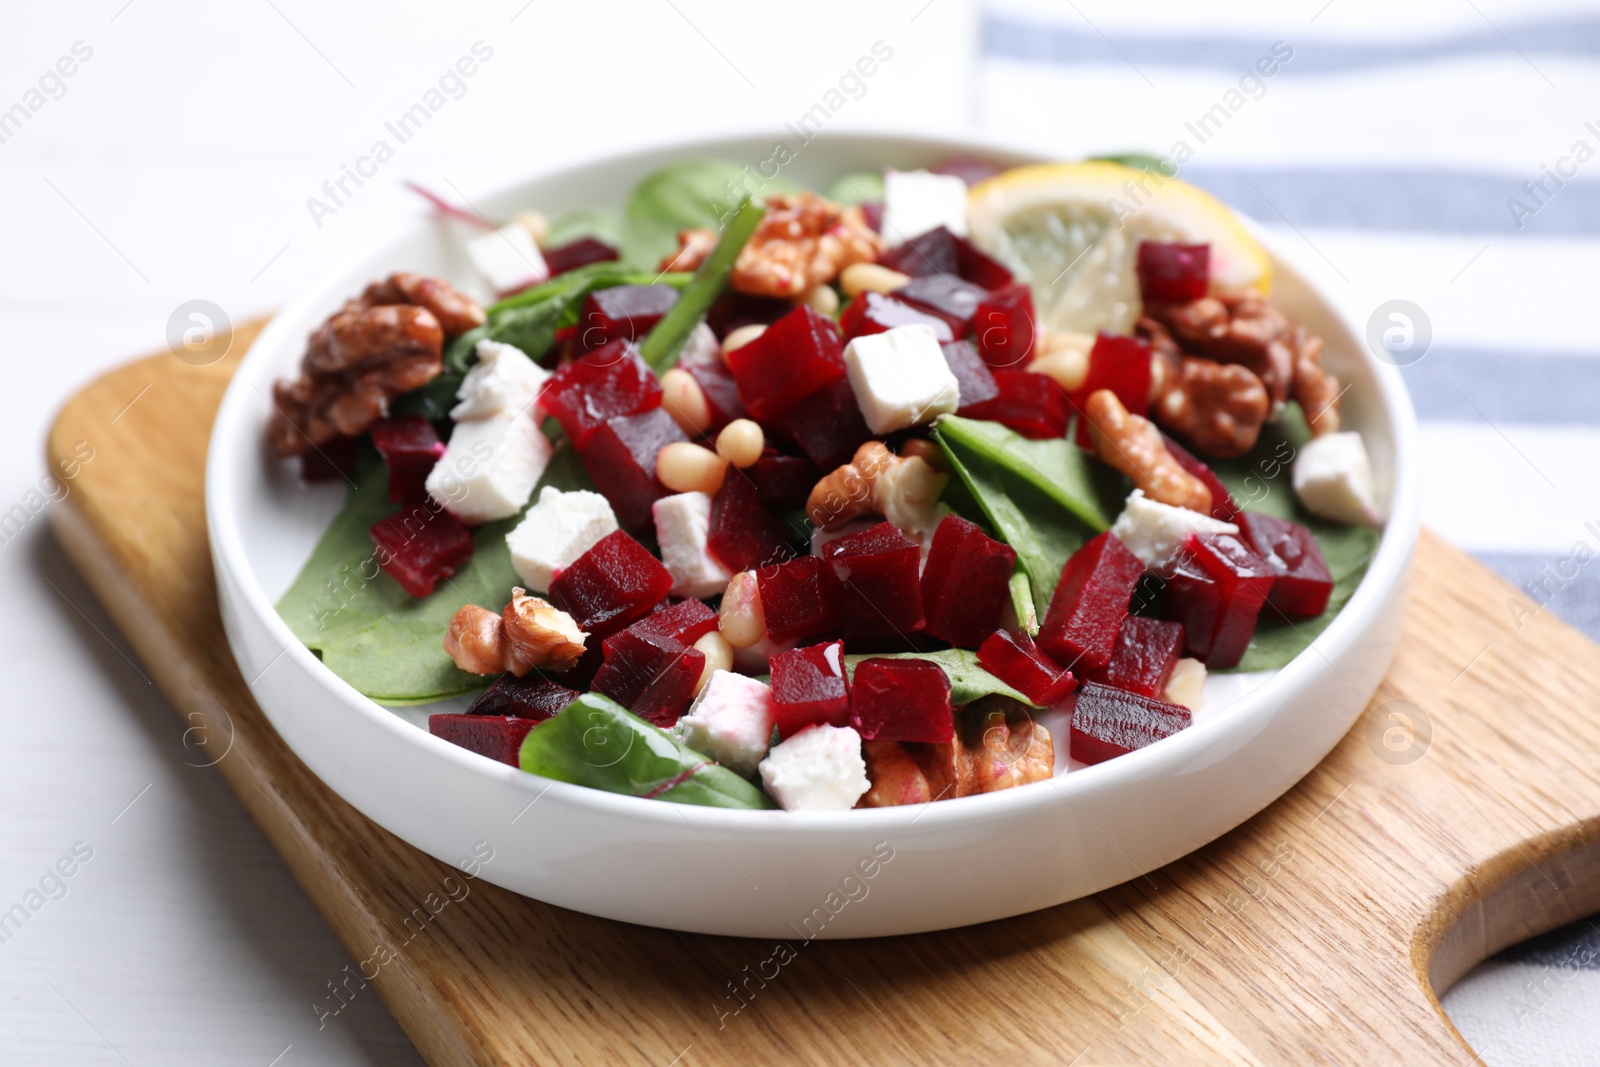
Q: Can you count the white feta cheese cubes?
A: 11